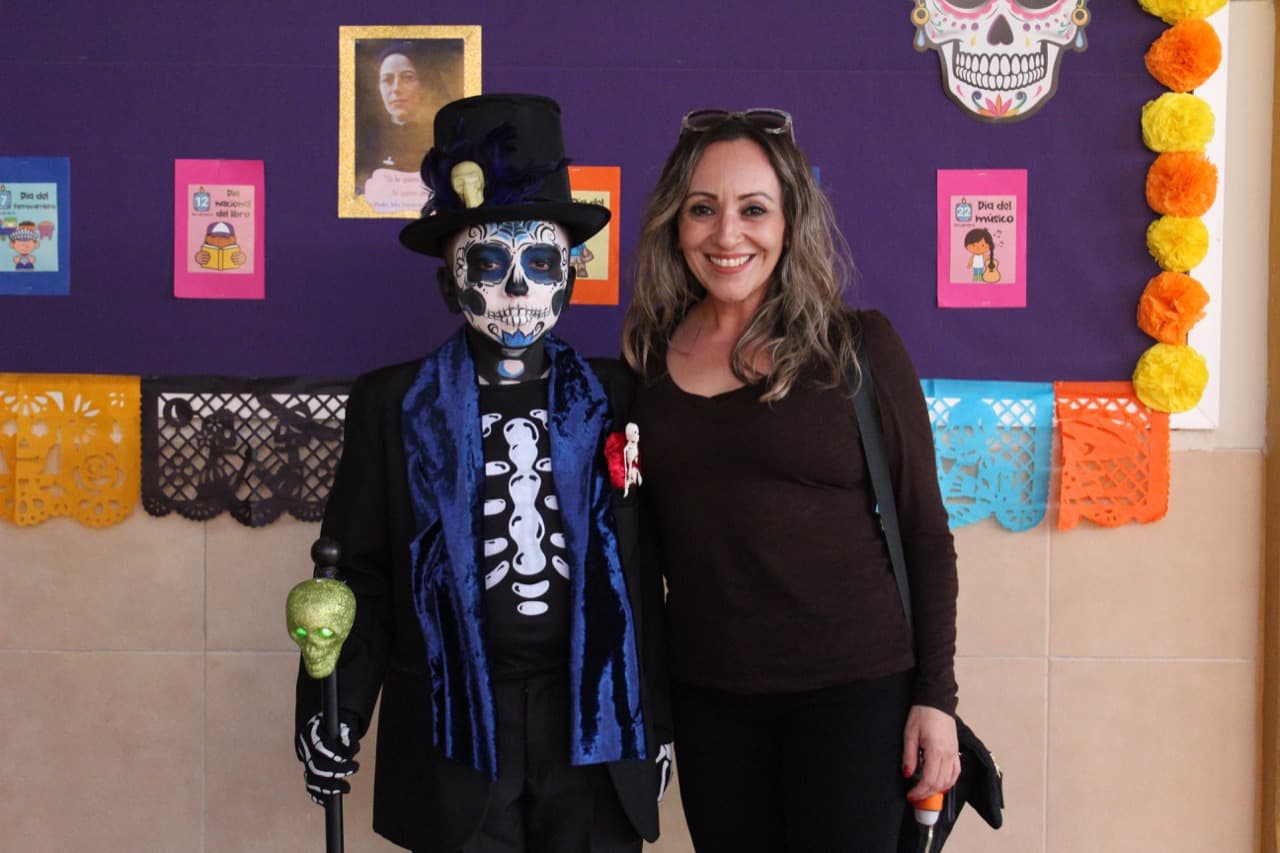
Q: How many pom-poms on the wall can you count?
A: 7